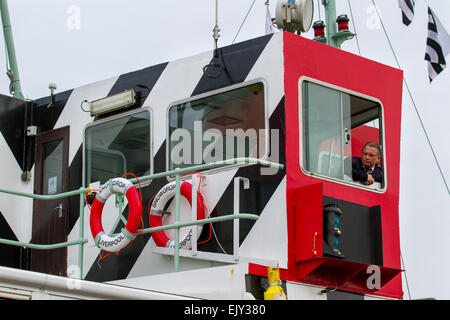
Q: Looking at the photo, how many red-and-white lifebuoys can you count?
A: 2